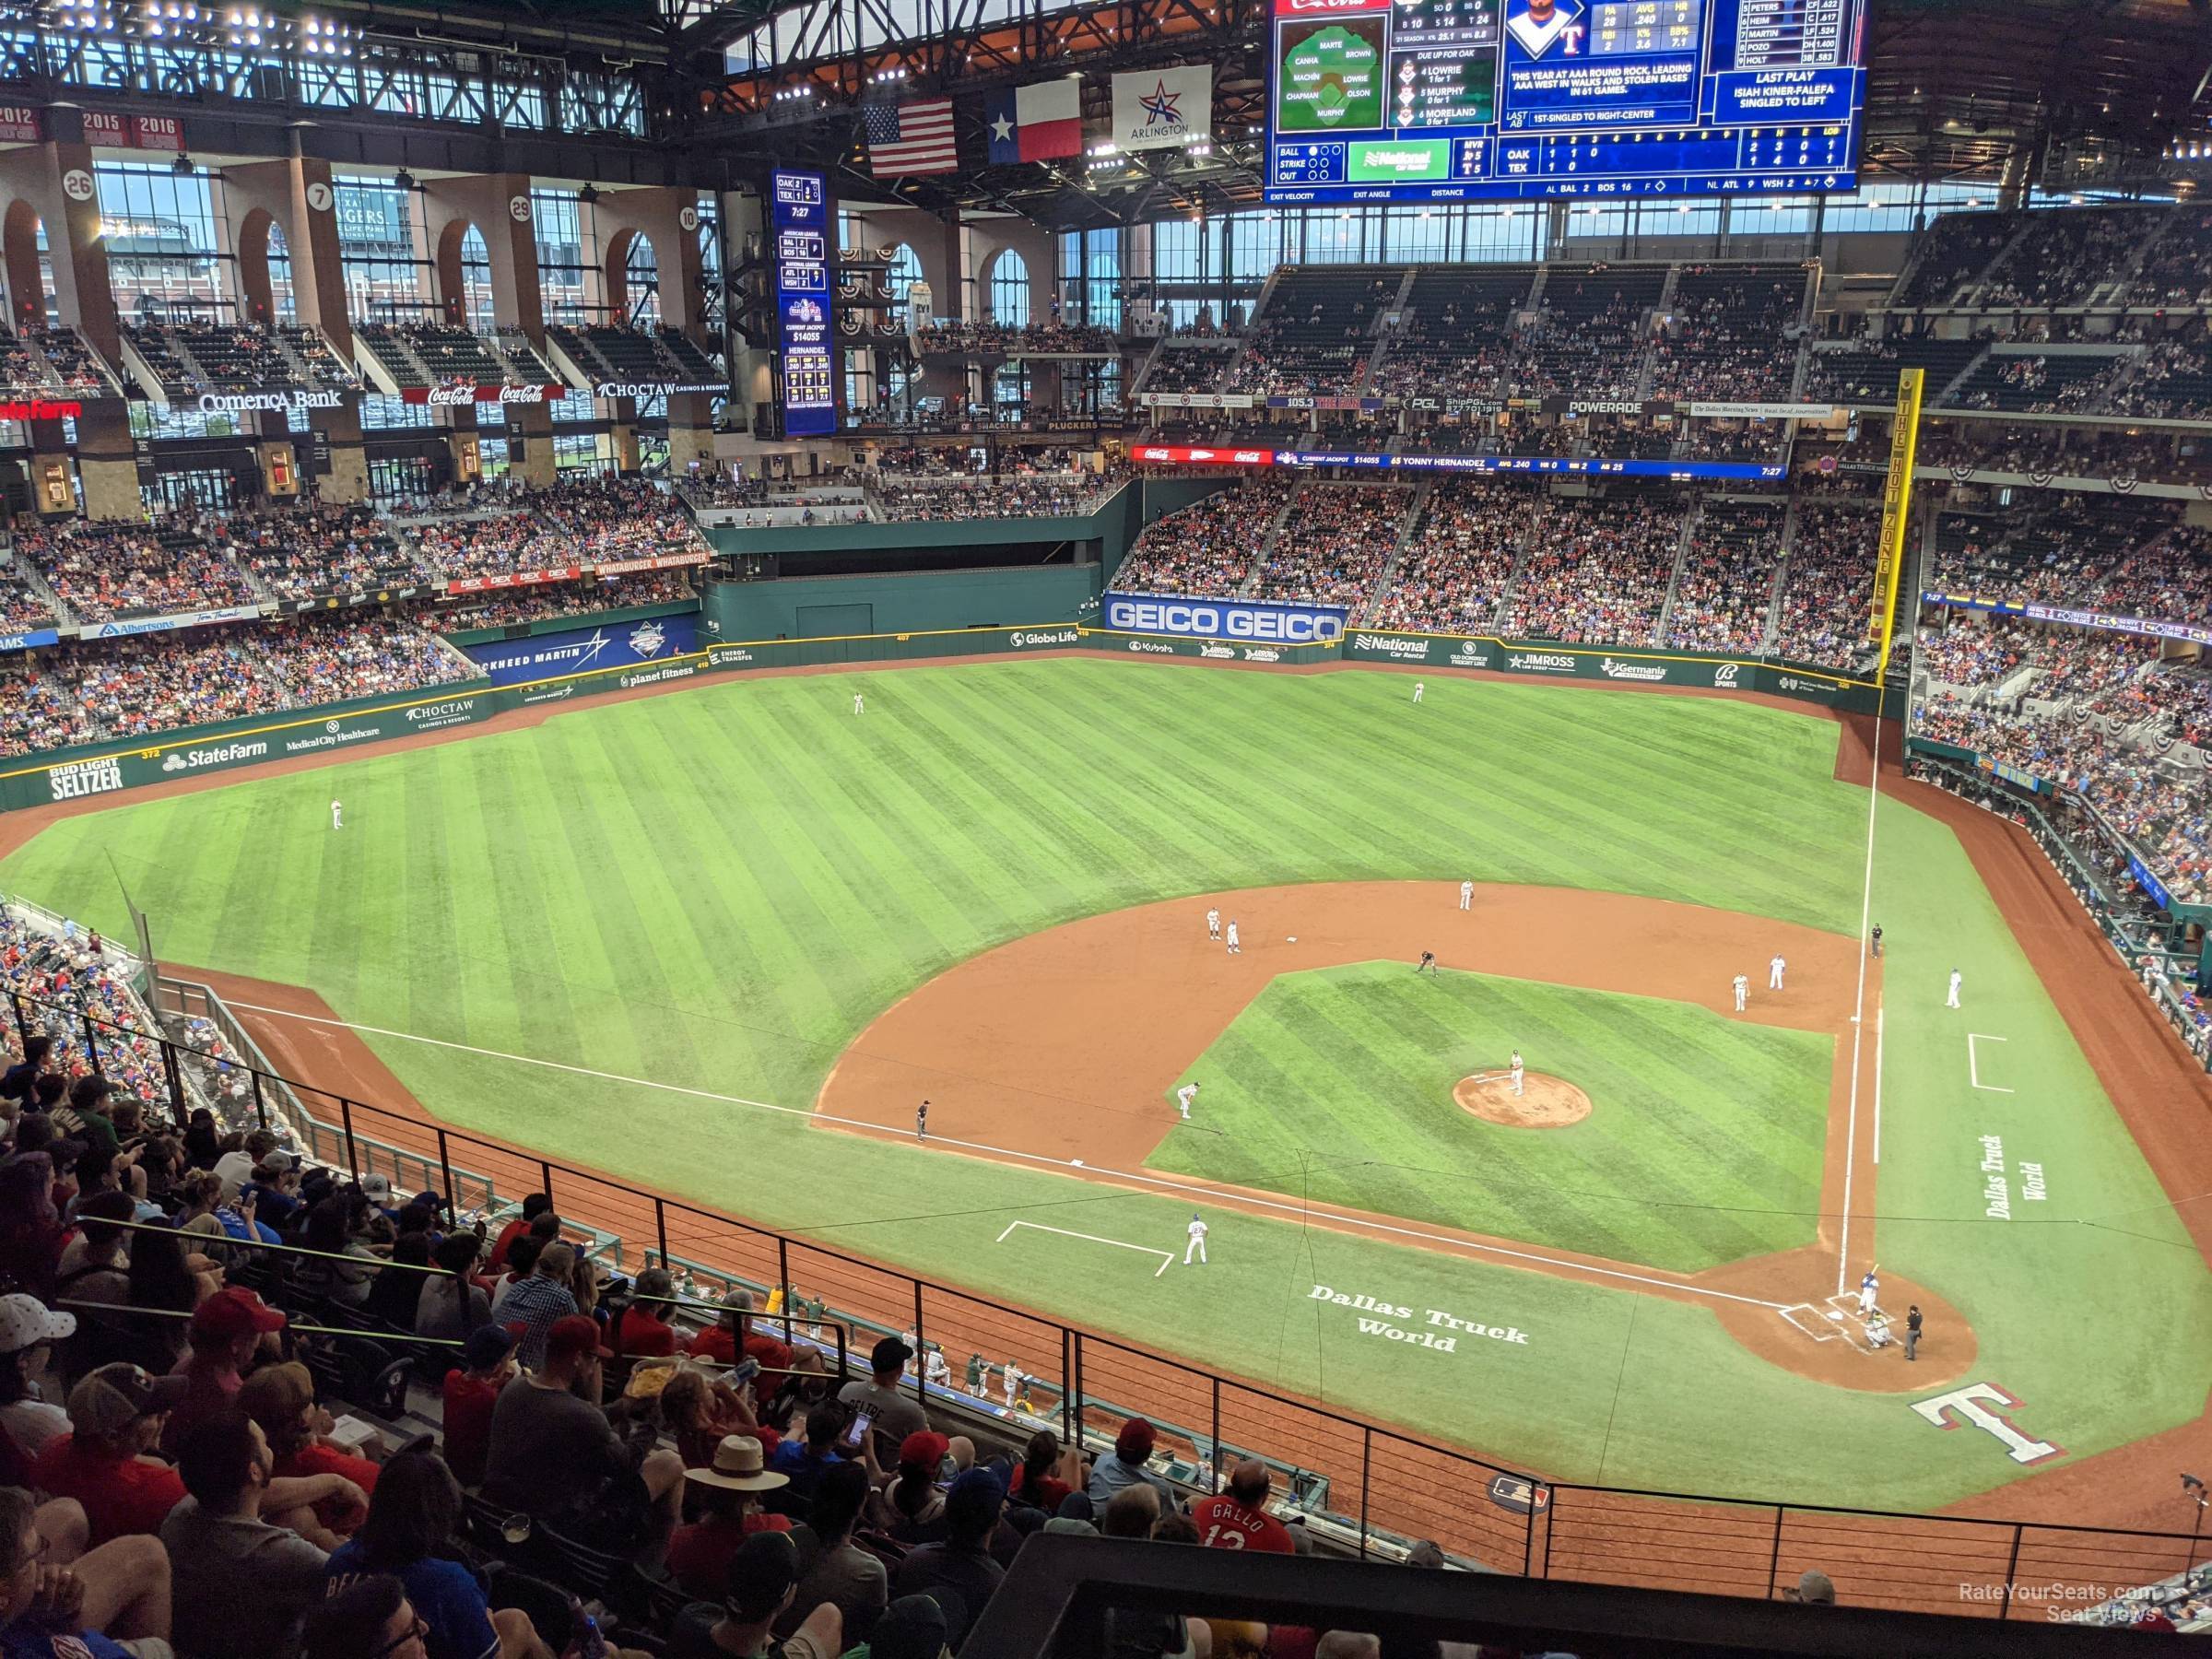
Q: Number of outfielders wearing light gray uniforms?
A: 3